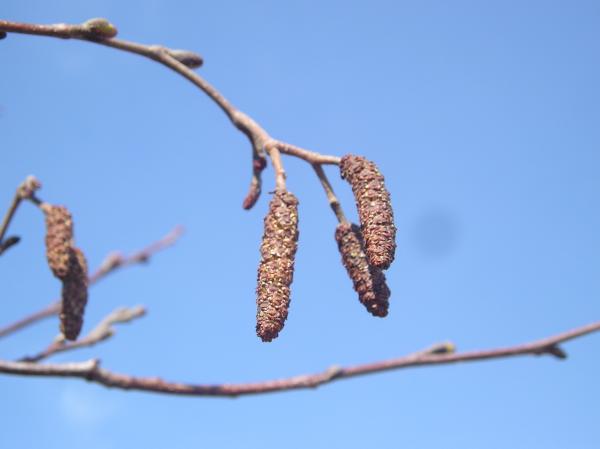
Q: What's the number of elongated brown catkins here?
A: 5